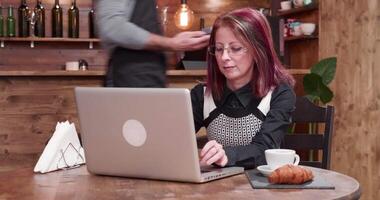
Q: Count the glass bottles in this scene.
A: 7